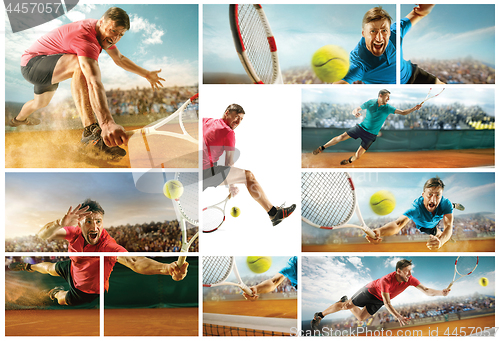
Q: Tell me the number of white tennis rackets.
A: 8